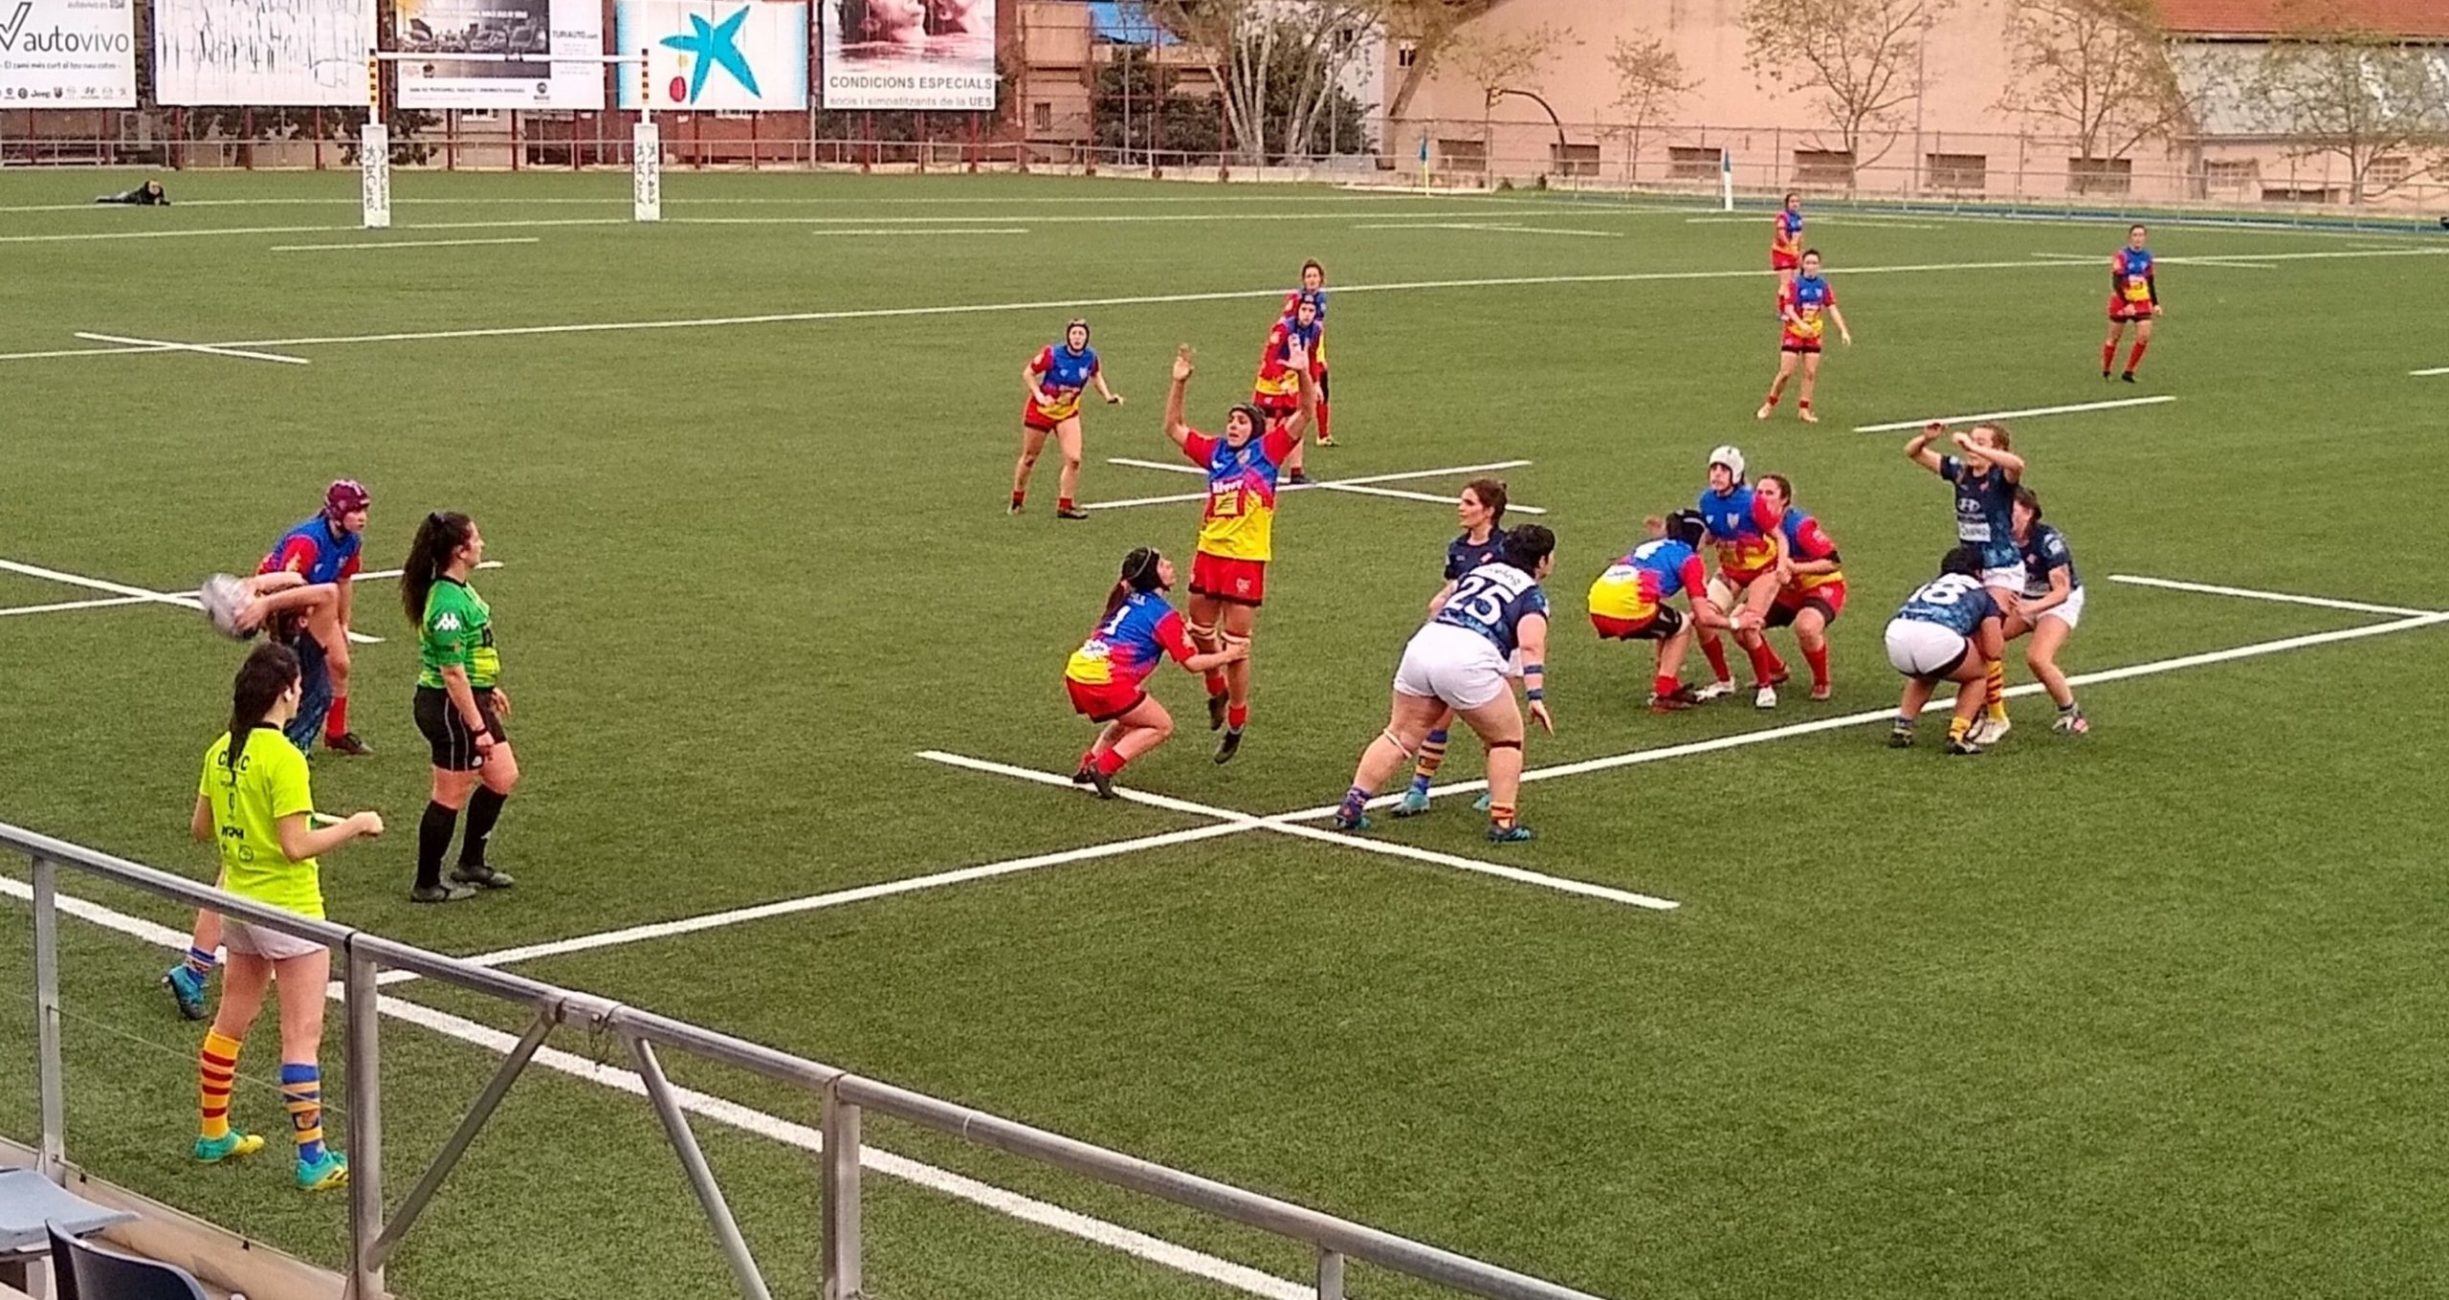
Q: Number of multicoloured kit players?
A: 12